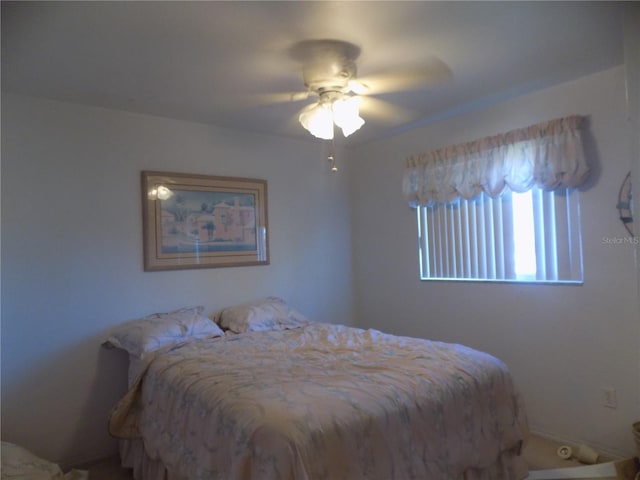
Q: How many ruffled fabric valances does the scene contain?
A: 1